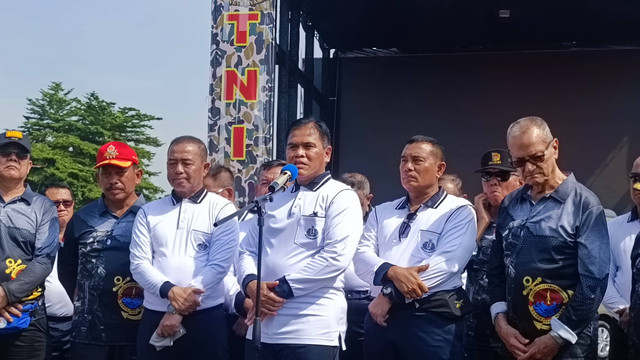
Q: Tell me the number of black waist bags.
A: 1